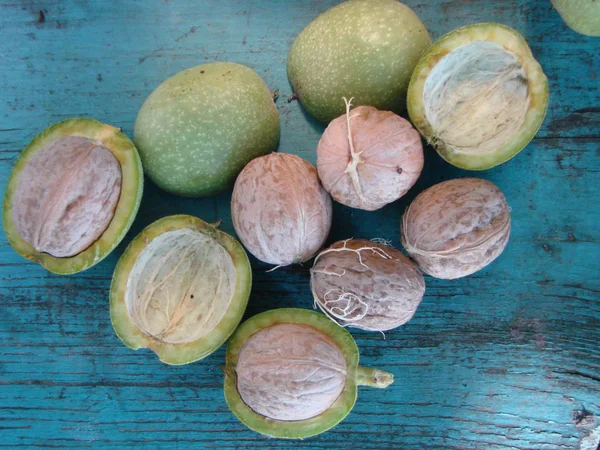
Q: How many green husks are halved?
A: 4